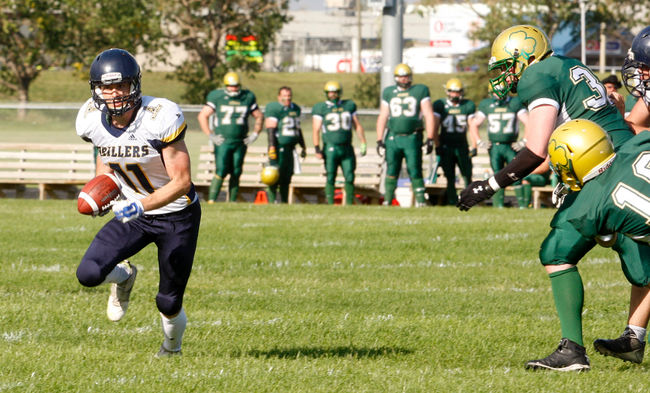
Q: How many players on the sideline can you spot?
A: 6